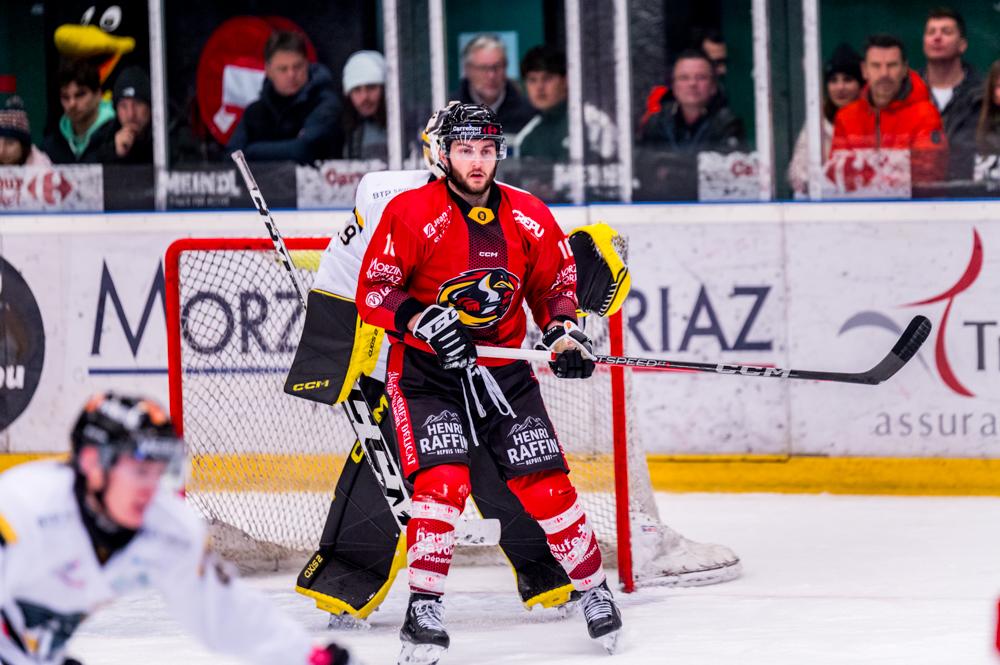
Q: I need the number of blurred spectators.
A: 13